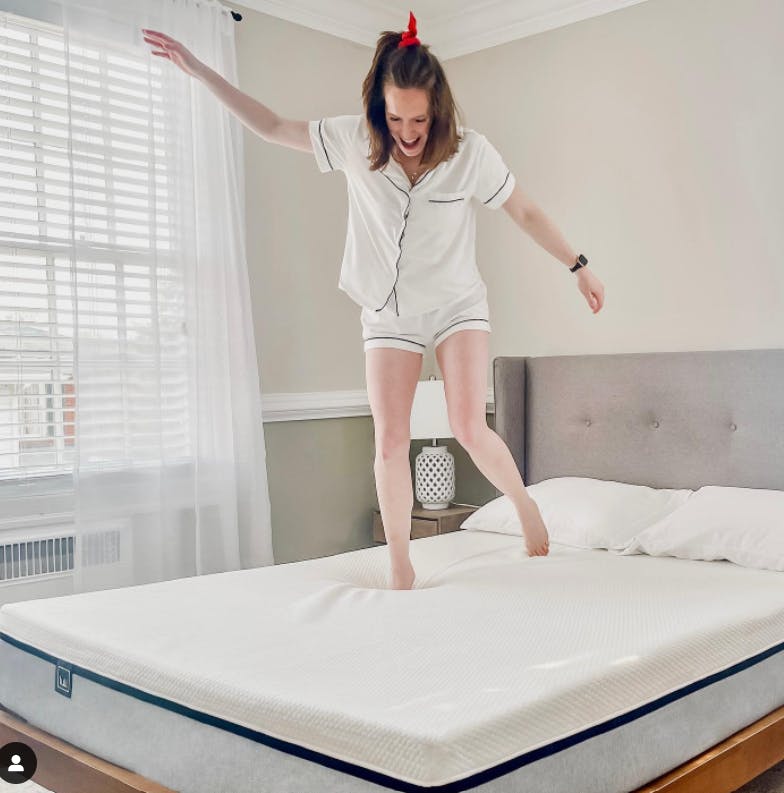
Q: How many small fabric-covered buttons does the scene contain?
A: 3